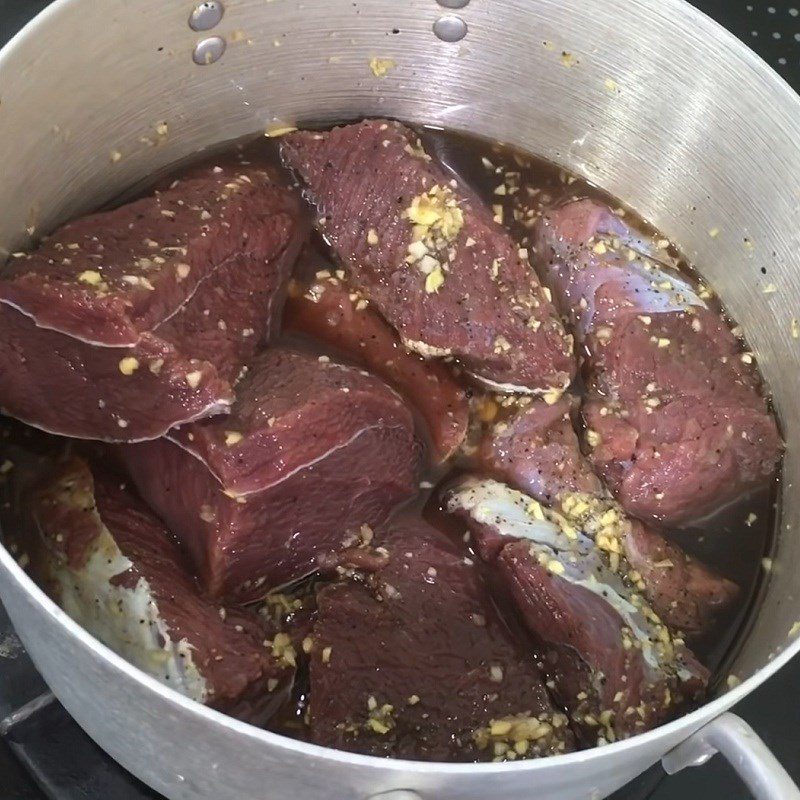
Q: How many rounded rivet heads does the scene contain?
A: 4